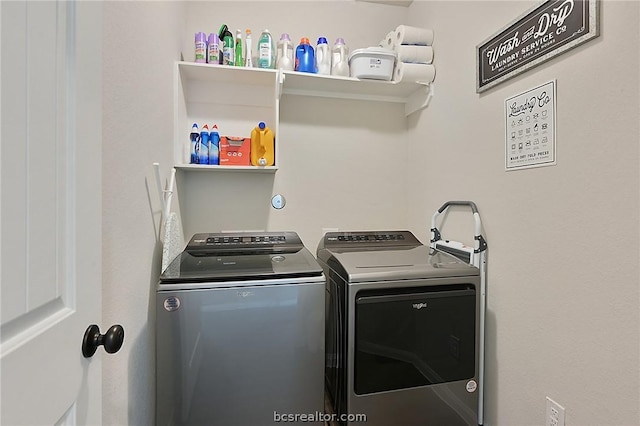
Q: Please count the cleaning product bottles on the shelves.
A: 14